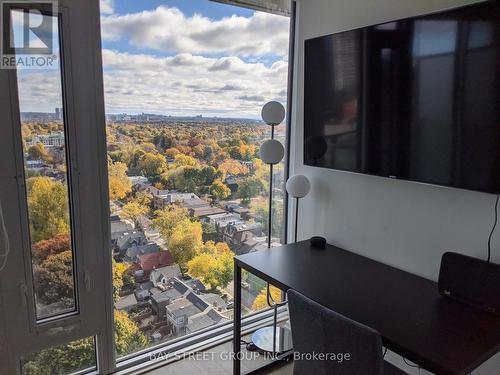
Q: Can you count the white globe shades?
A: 3